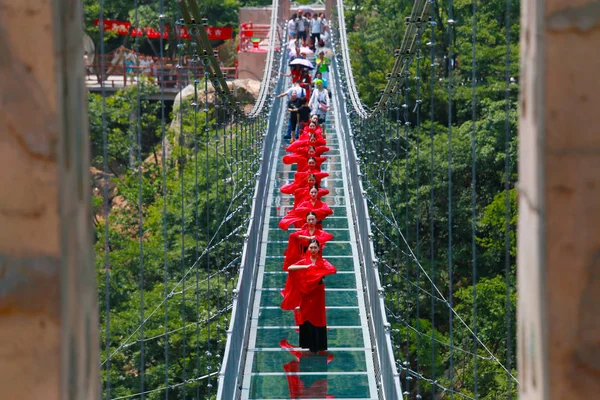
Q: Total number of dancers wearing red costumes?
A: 9